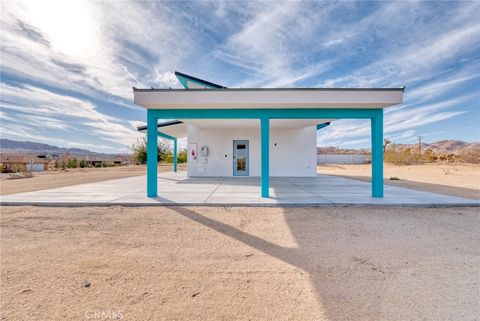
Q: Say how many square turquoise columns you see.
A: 4